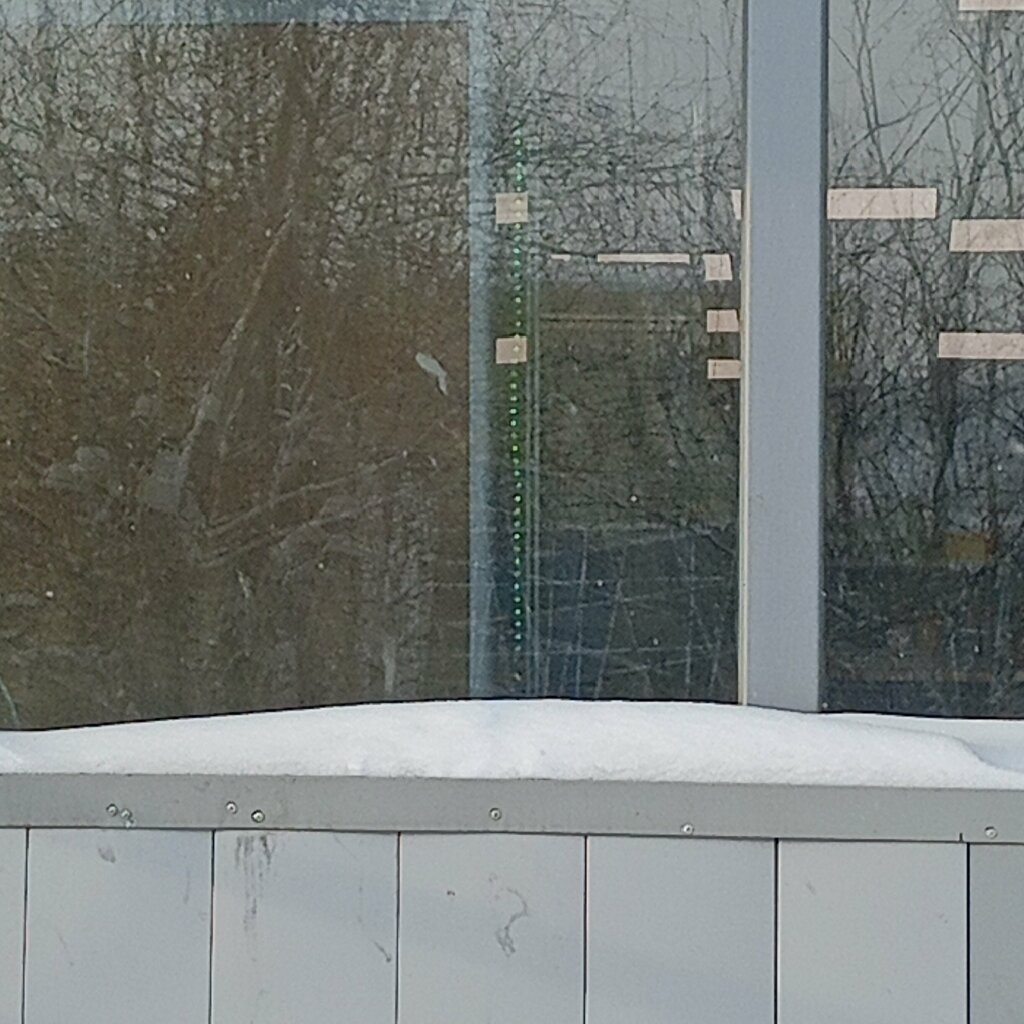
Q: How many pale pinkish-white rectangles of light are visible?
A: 12